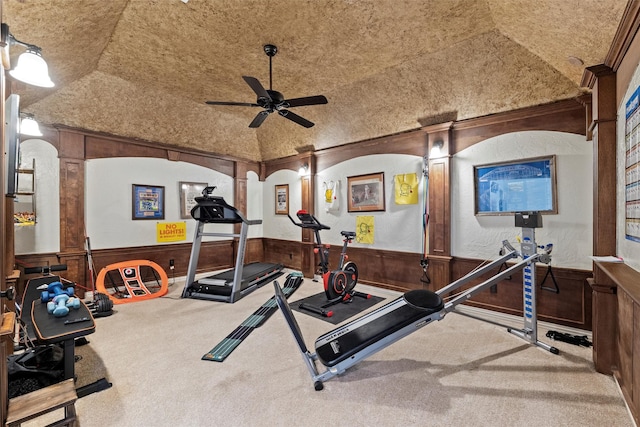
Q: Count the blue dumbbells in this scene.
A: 4